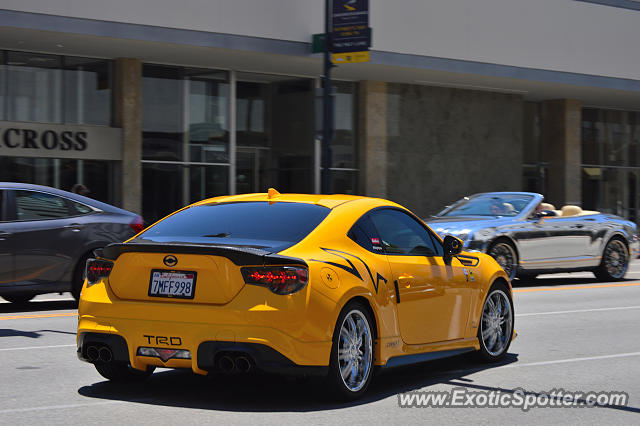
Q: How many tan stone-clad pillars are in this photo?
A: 3